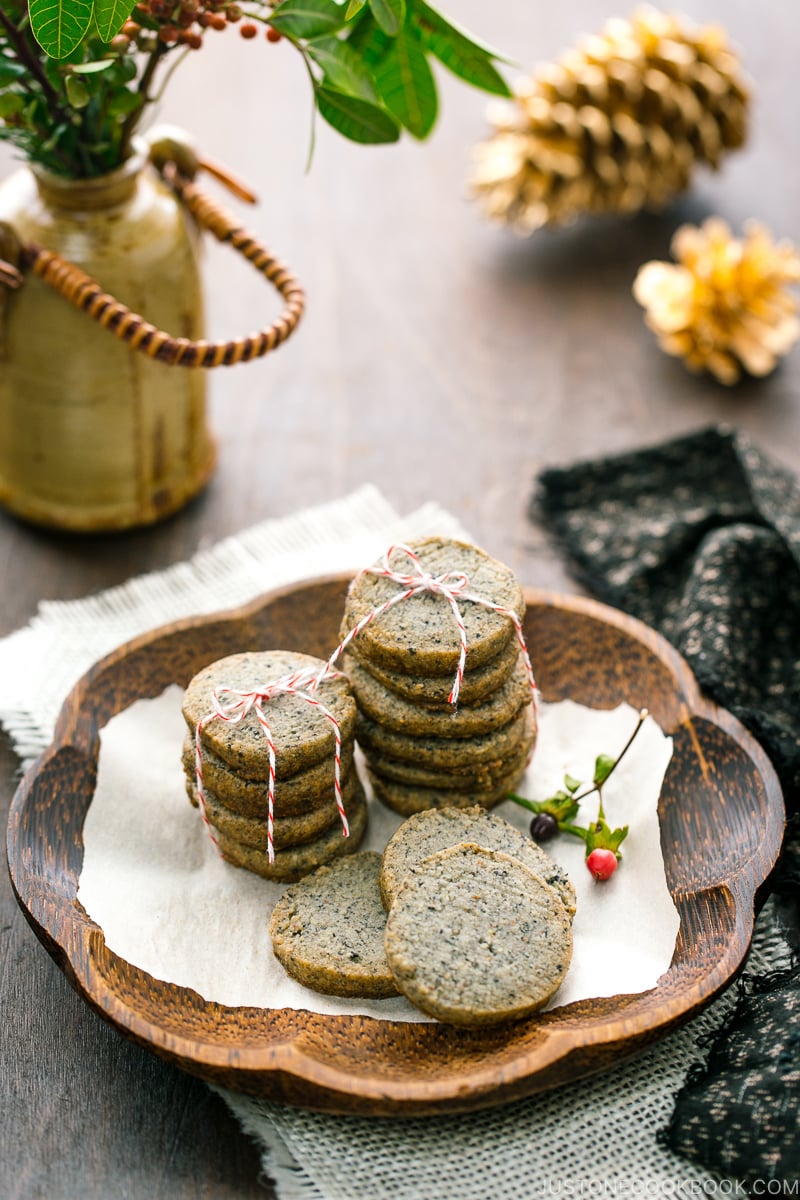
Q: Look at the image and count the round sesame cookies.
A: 13